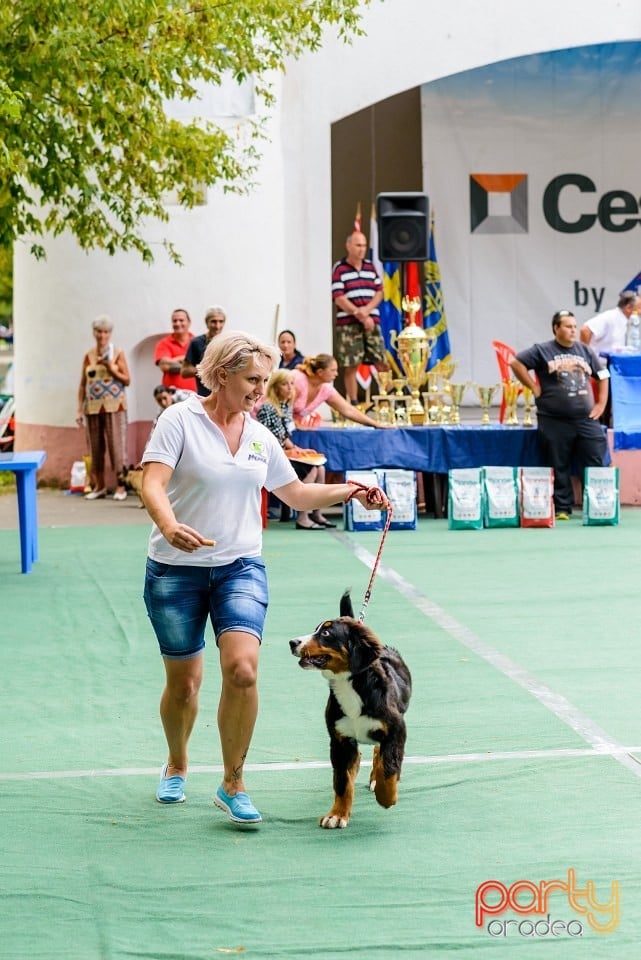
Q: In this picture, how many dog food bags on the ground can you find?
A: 6